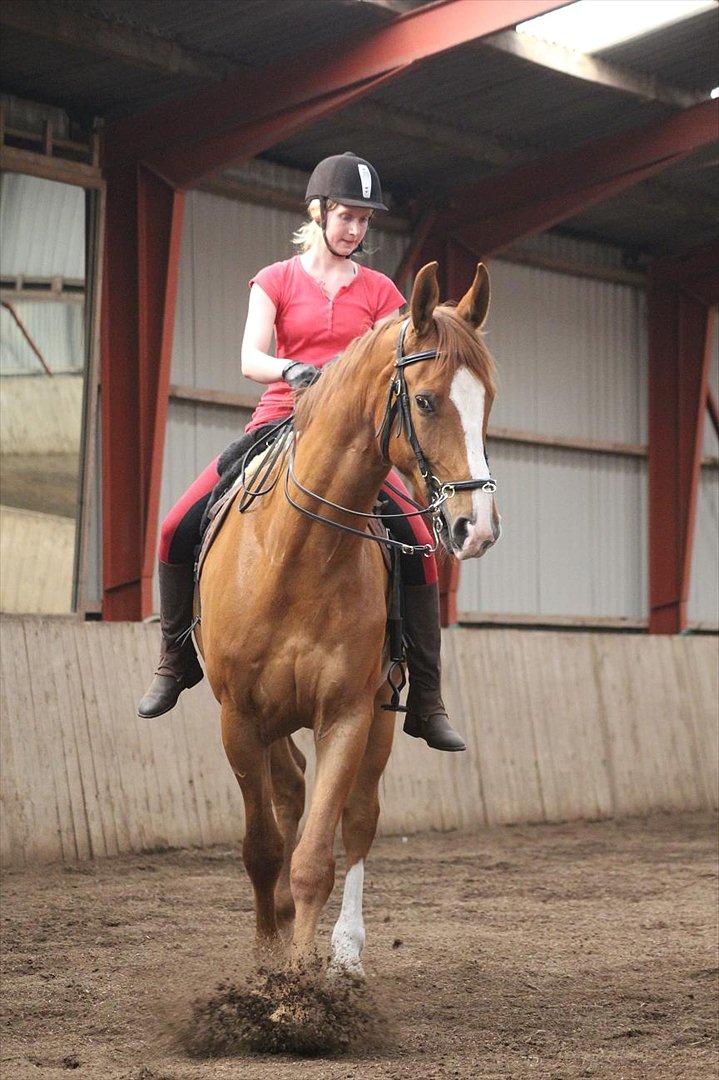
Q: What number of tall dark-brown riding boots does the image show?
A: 2